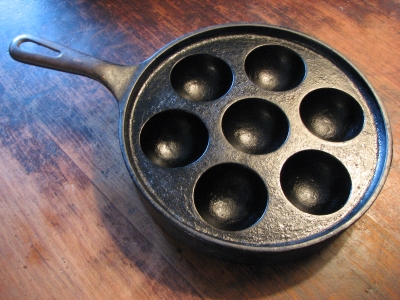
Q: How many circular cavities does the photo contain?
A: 7